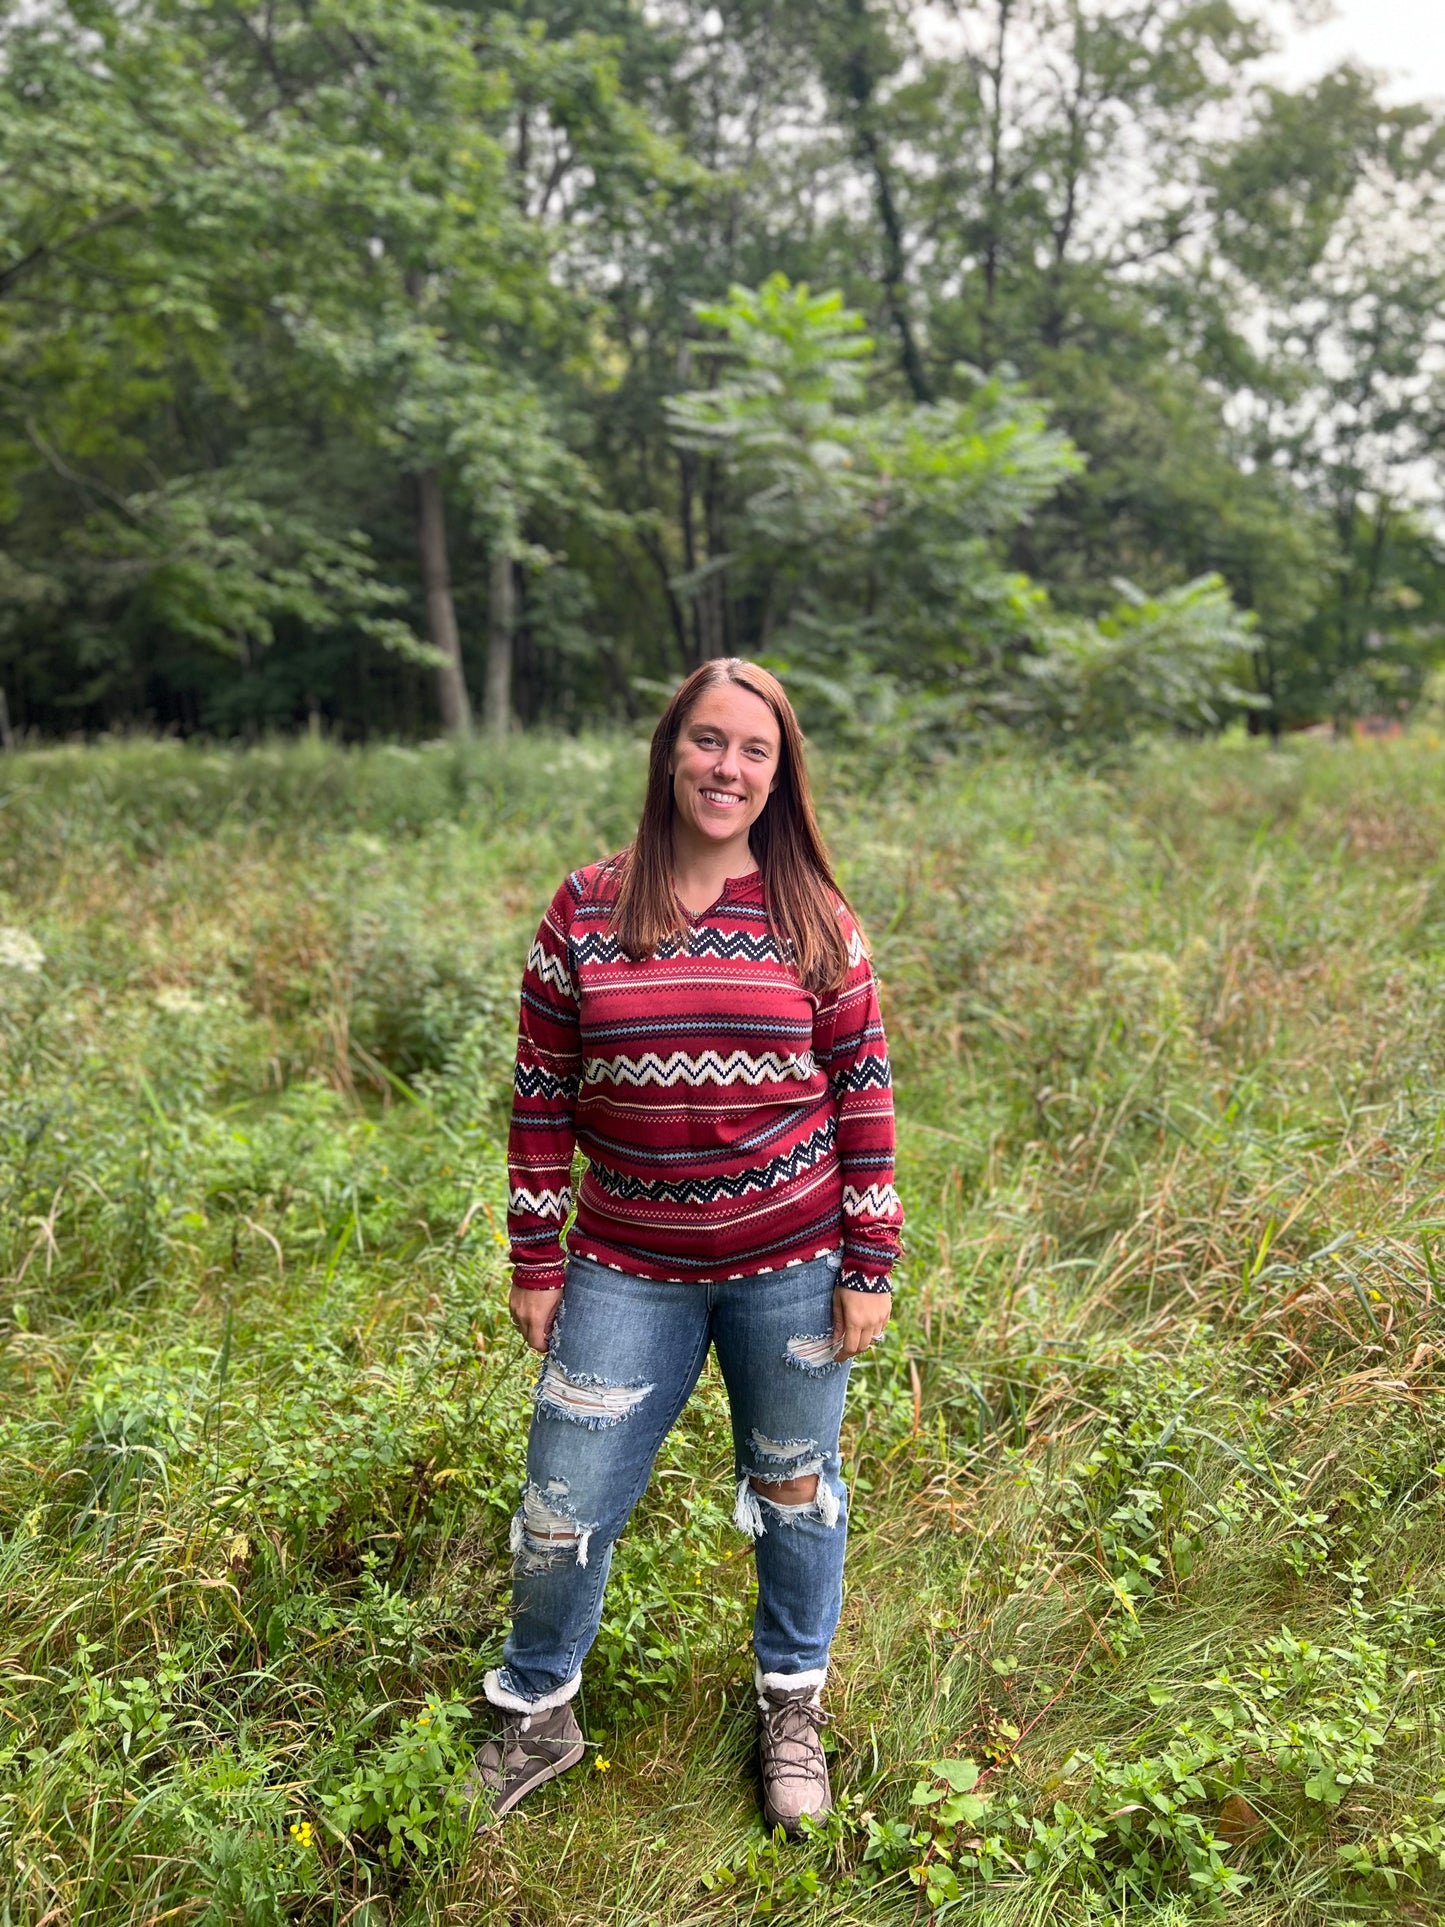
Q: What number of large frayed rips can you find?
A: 5